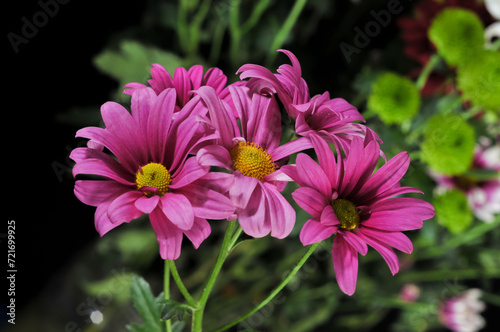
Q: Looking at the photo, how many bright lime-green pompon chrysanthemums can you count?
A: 5